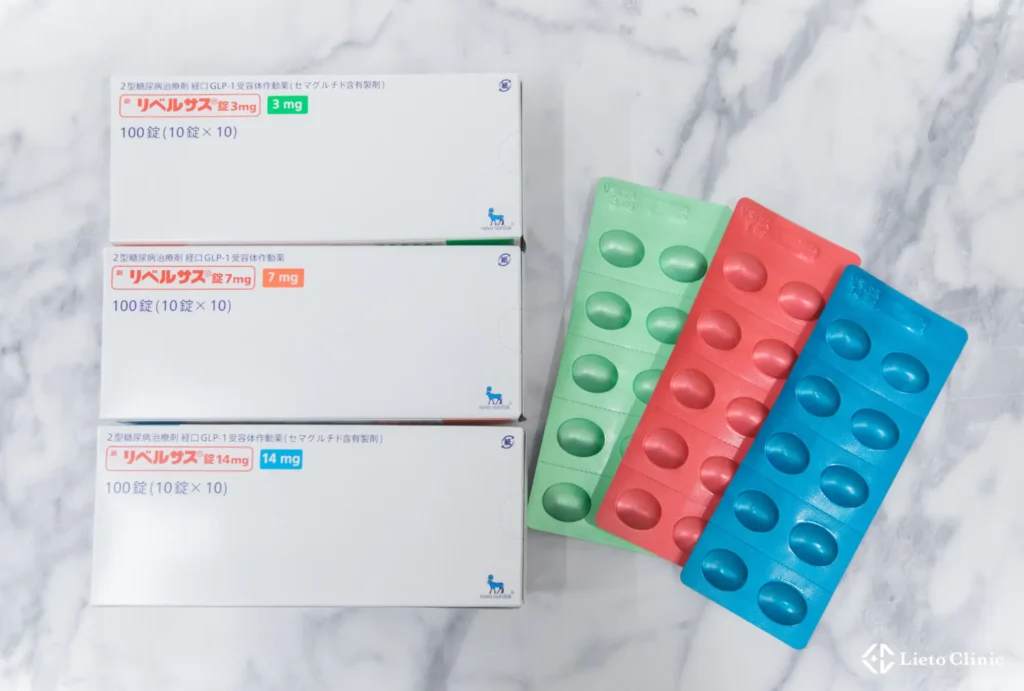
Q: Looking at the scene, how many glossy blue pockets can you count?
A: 10